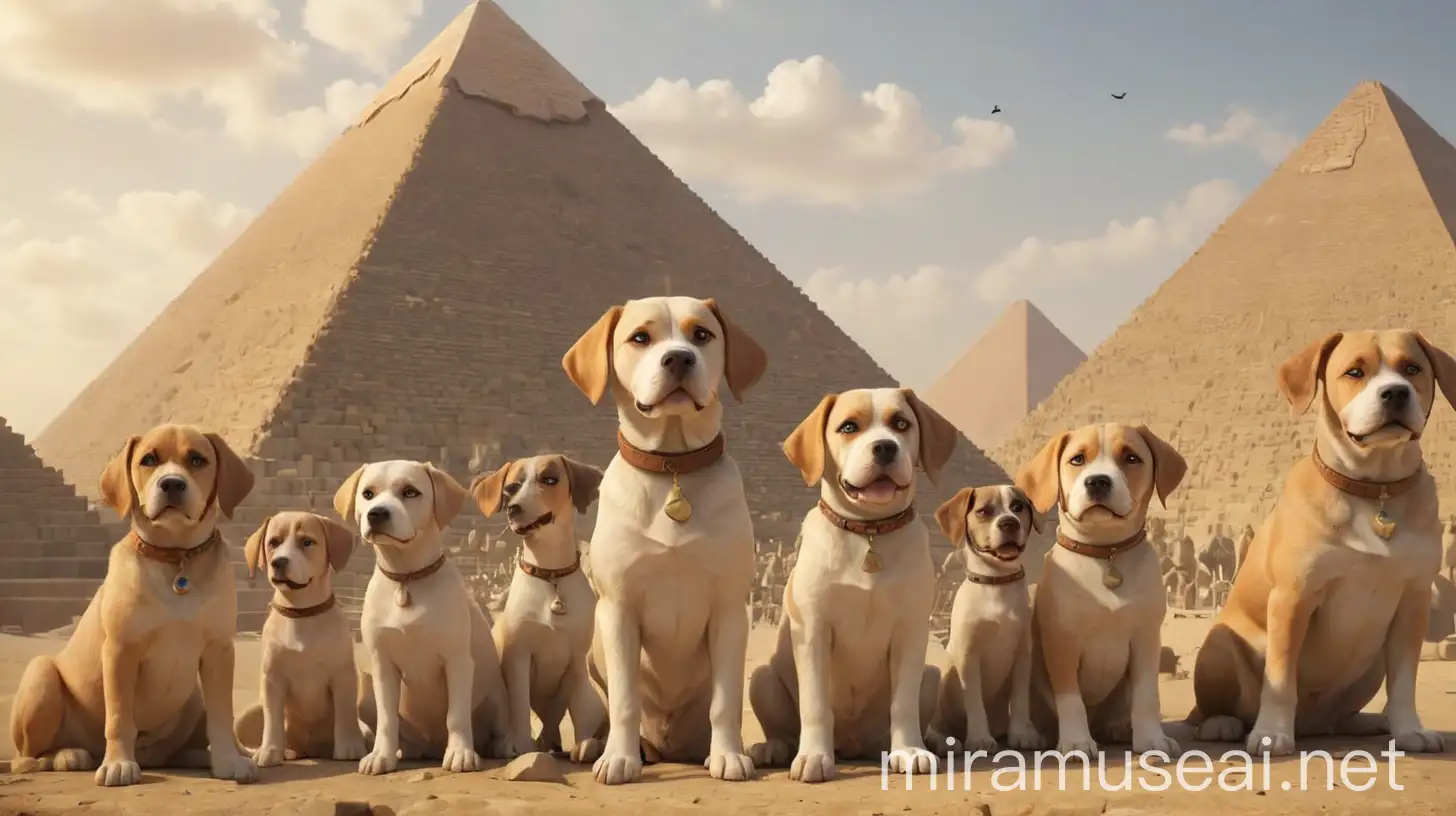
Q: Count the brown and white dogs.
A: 9